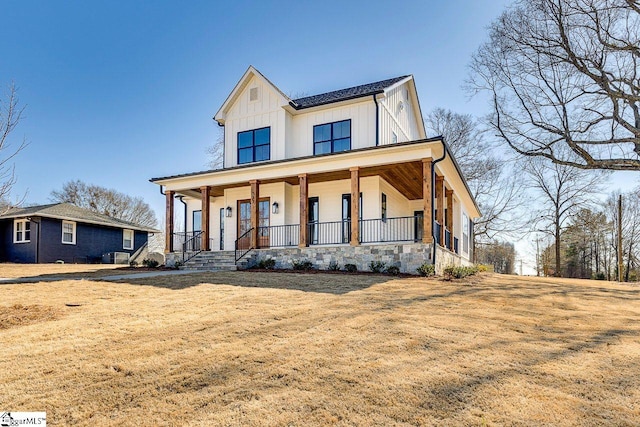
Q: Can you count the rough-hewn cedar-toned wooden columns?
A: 8